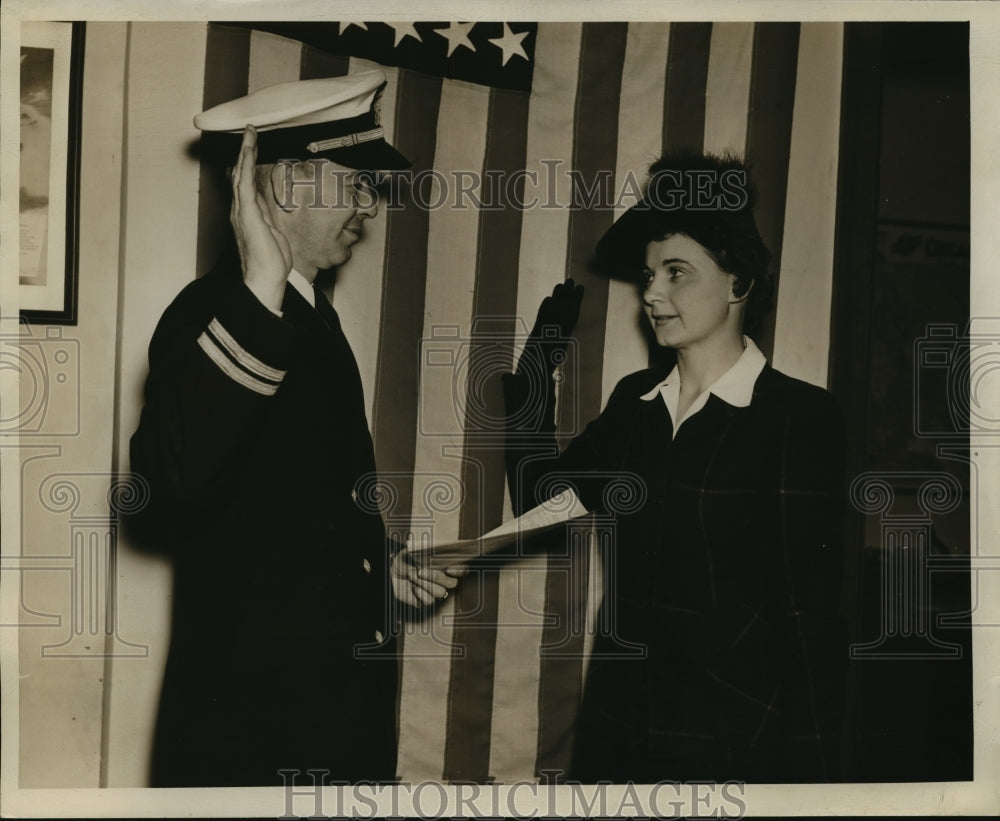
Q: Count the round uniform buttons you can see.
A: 3